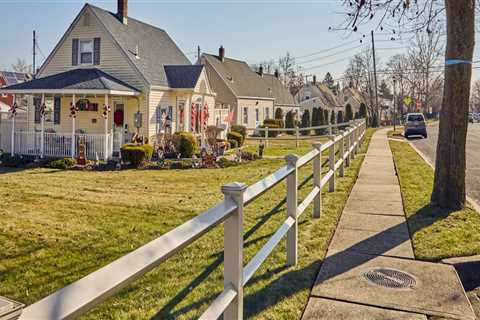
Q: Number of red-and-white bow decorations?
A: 4